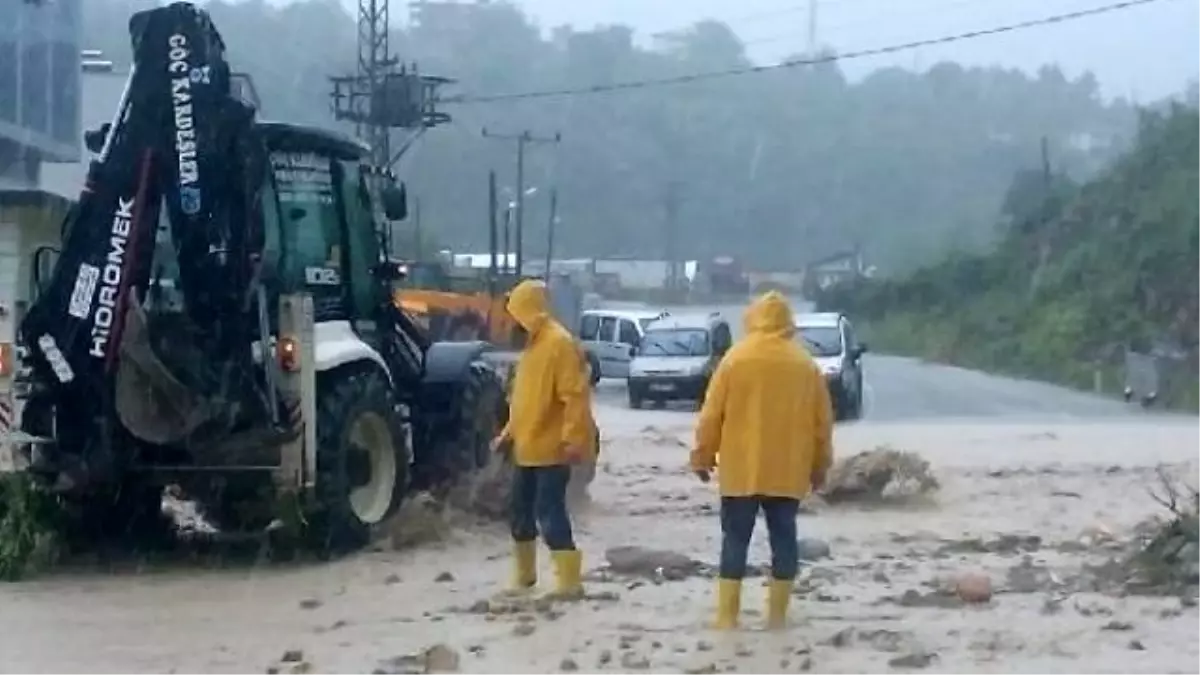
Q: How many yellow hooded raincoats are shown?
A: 2